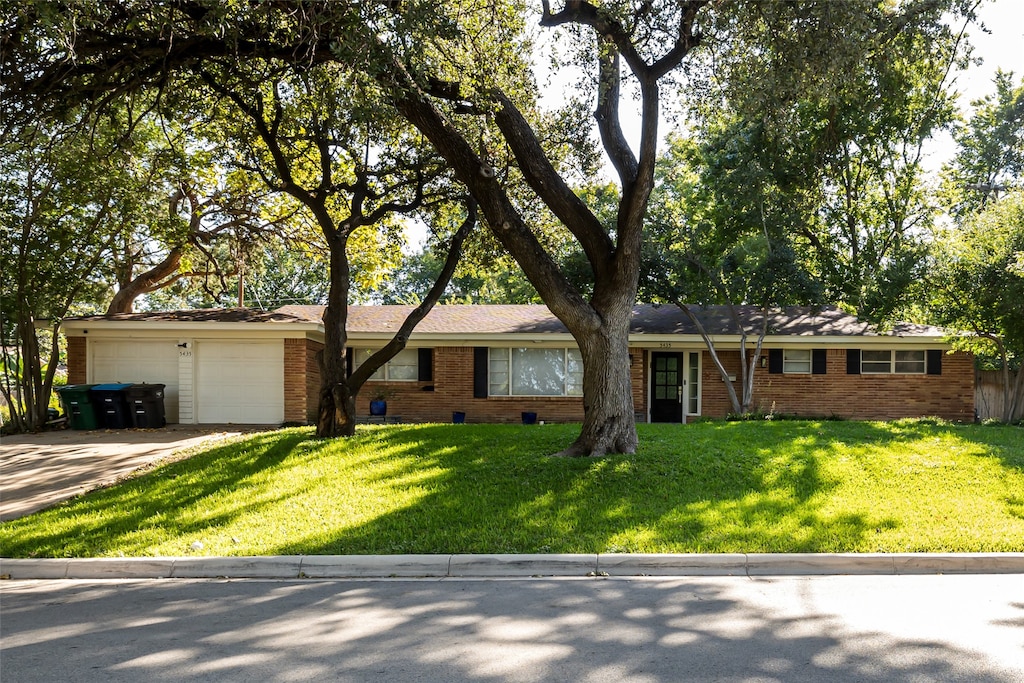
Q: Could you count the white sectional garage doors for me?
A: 2